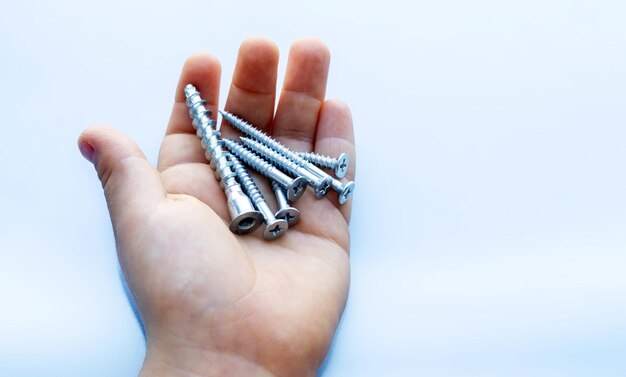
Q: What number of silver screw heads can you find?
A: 7